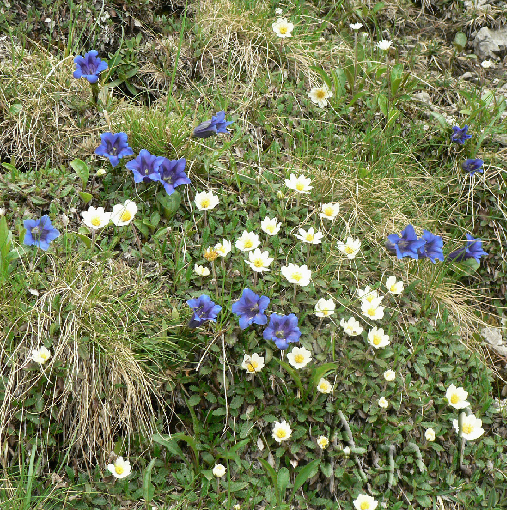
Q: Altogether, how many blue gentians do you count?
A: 14